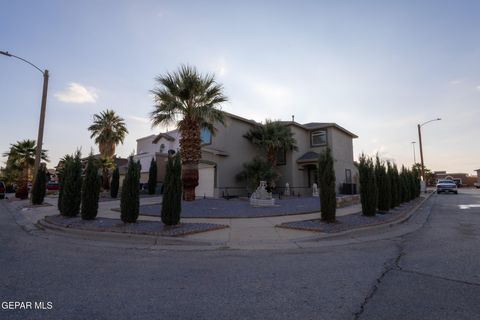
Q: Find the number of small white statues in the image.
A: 2